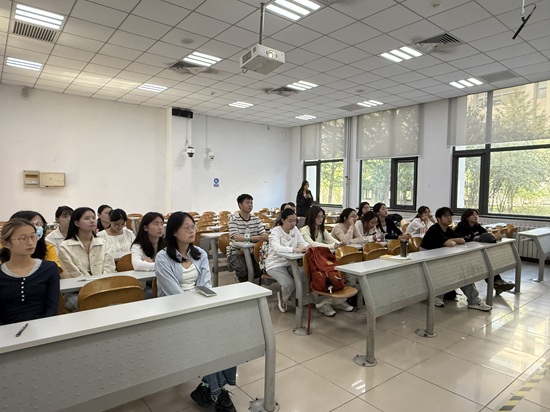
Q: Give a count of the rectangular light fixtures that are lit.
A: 11